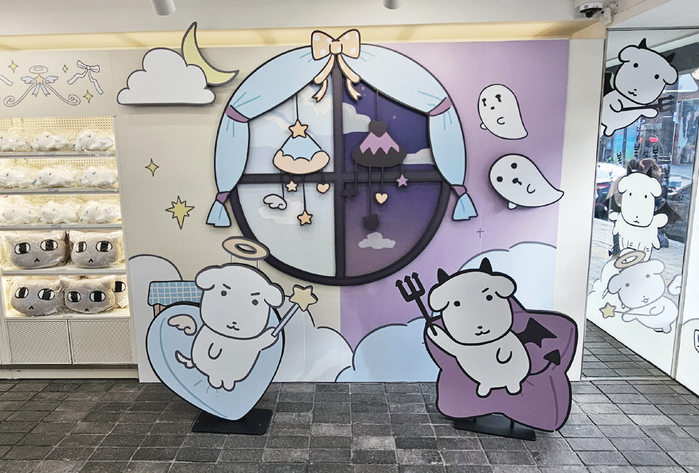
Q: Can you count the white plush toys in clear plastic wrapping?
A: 9